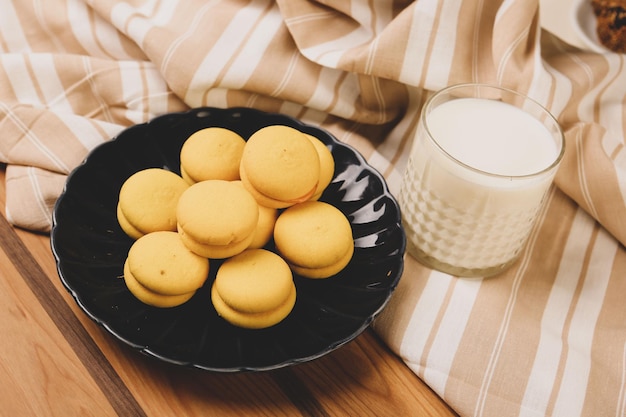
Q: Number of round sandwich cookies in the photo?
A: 9